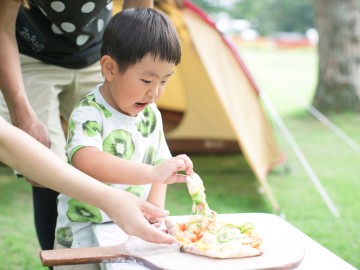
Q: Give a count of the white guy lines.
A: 2